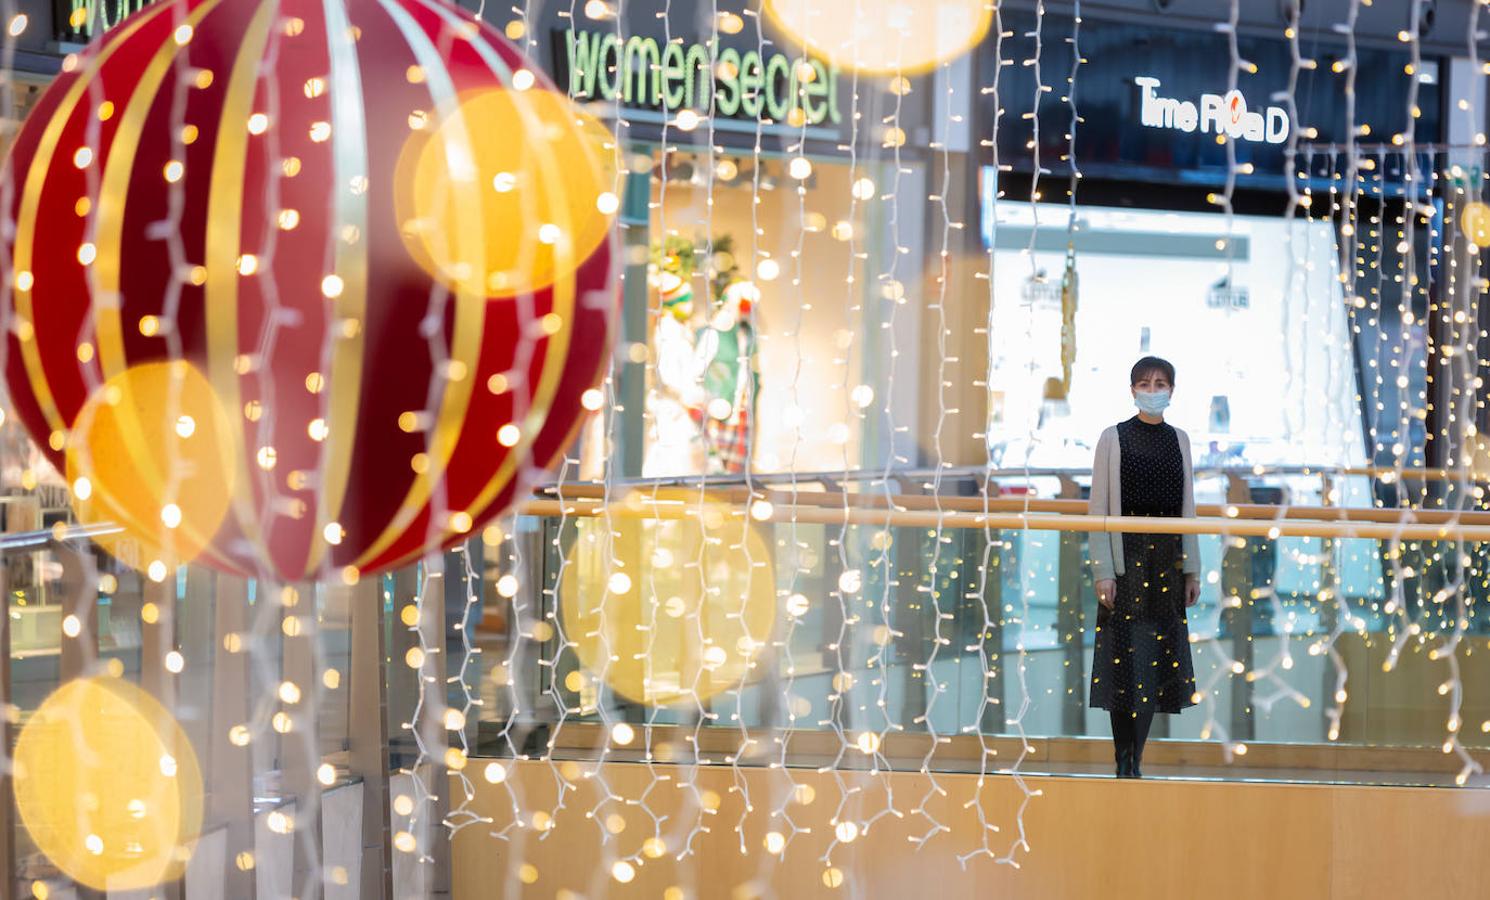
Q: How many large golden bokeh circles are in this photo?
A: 5